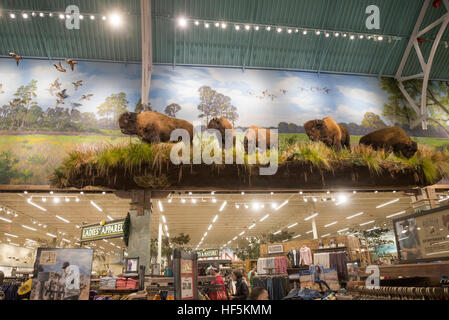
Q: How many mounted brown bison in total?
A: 5